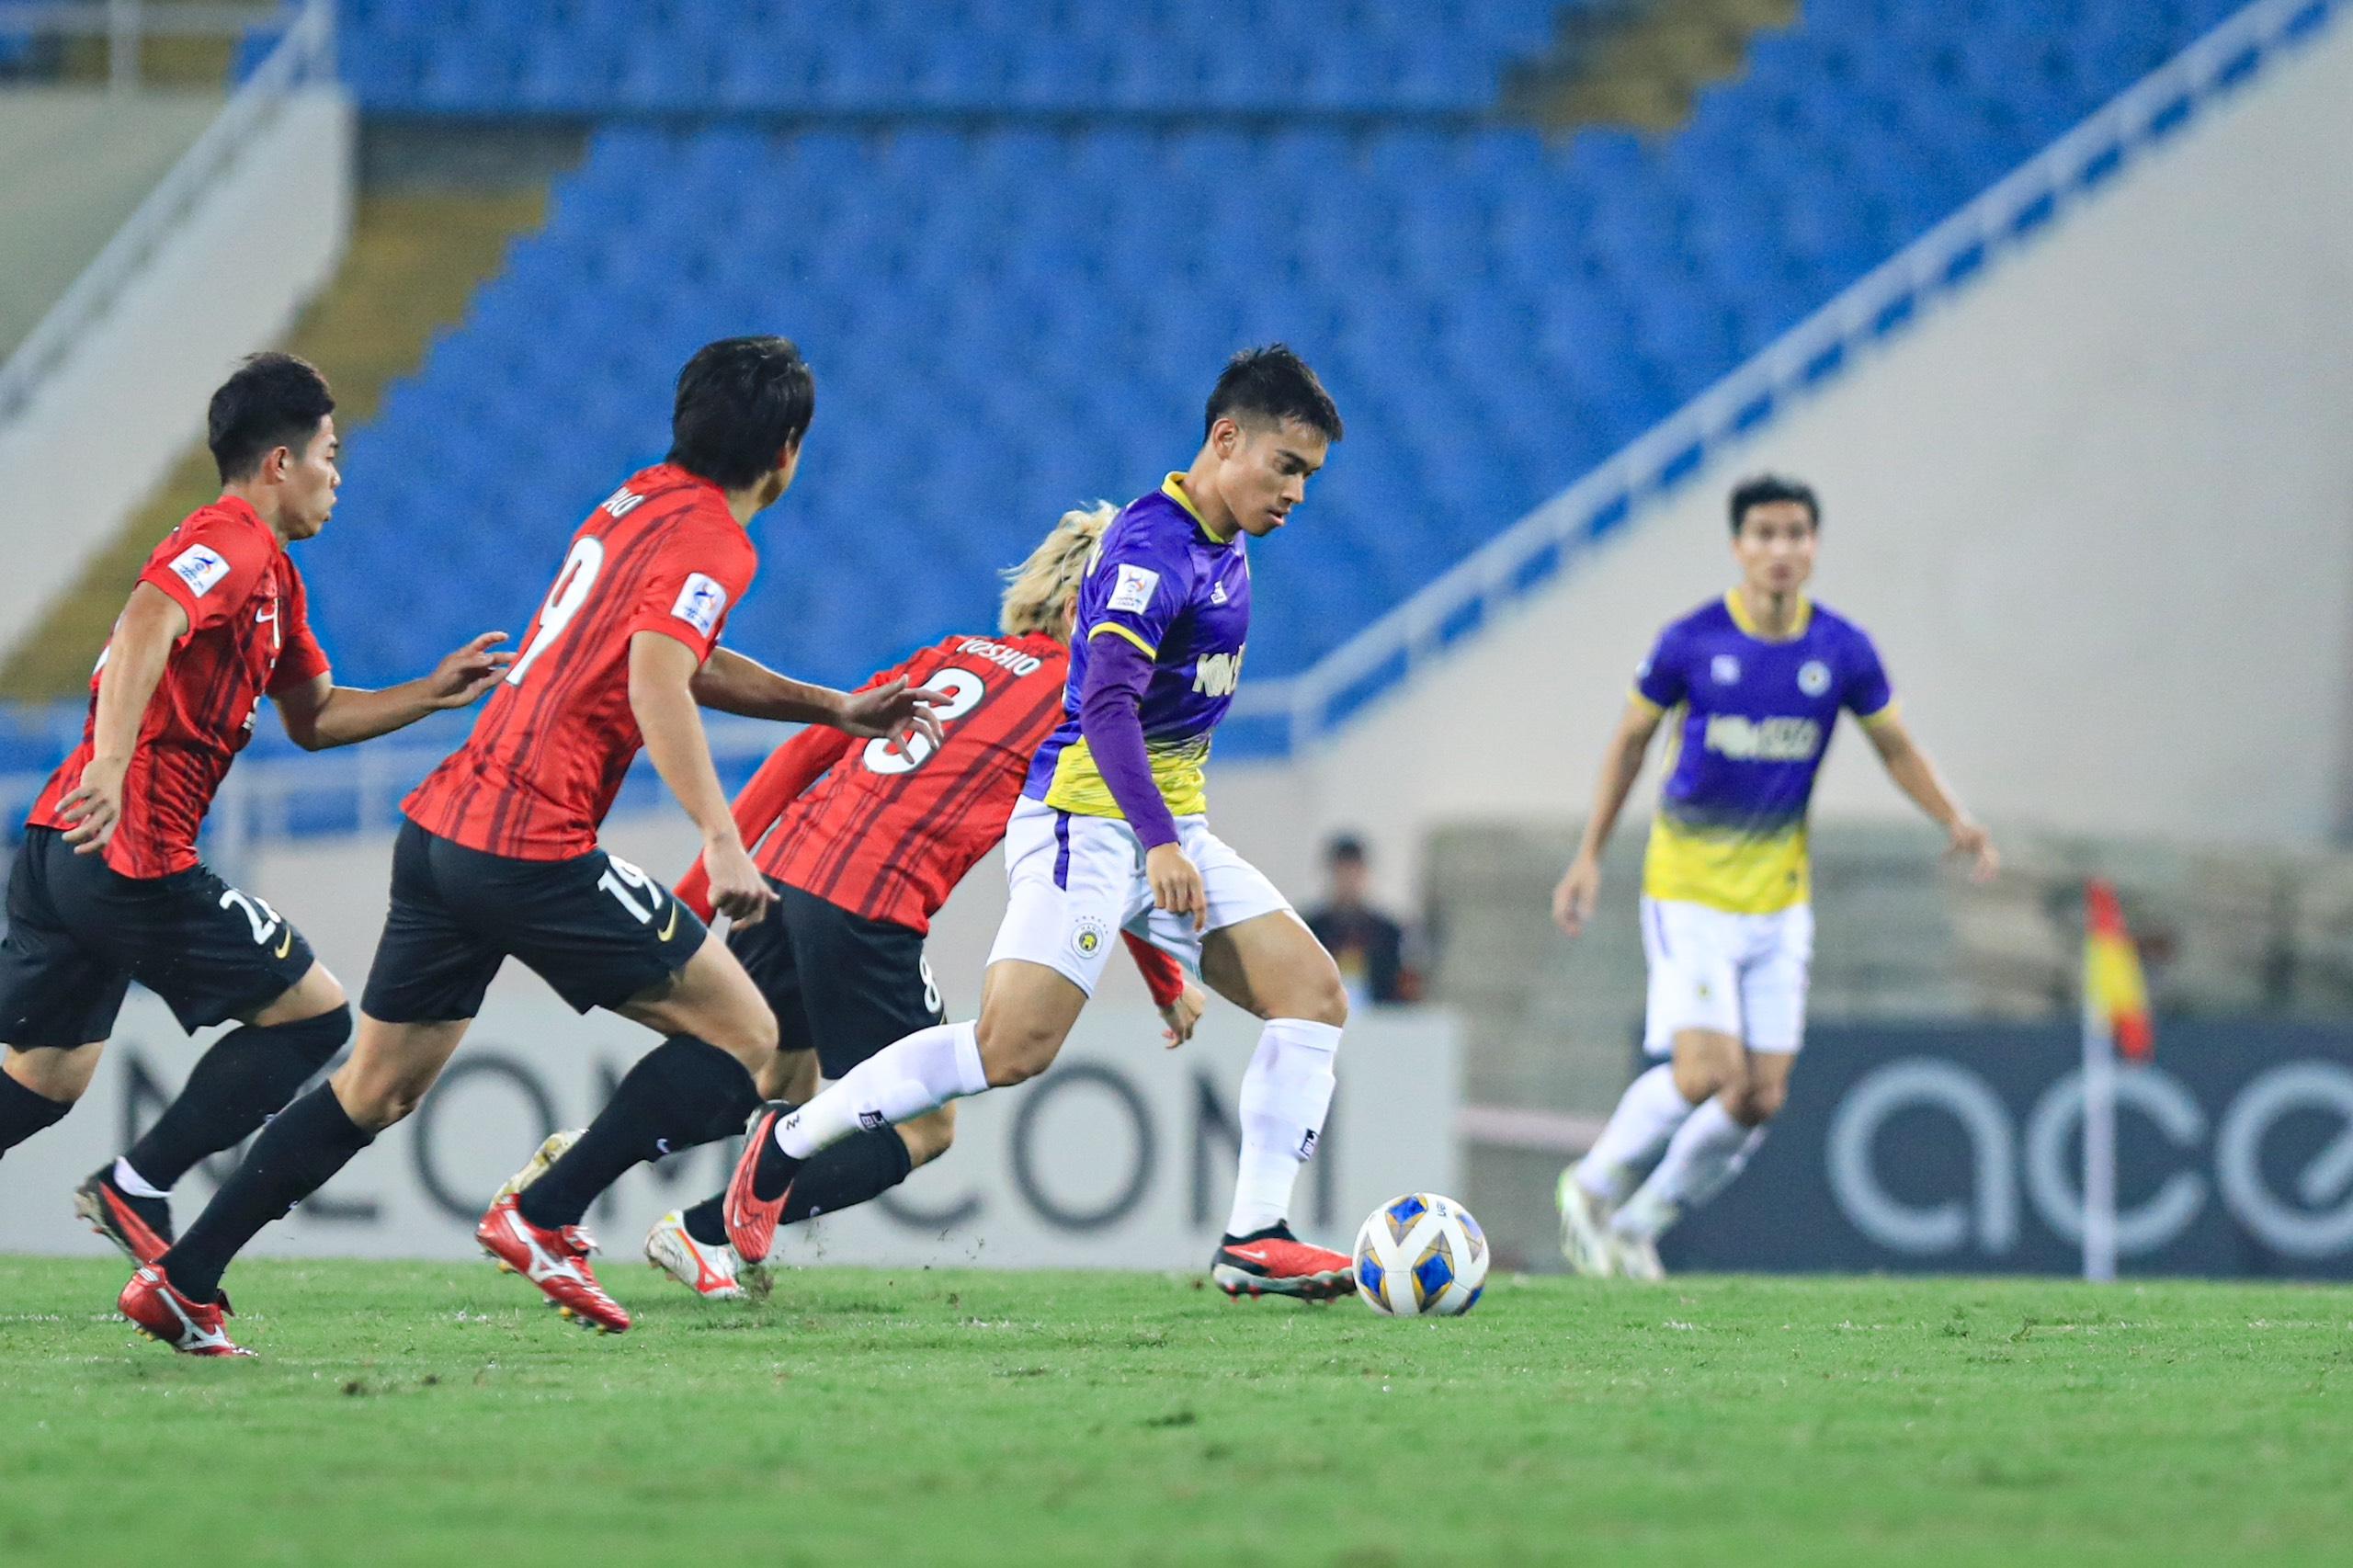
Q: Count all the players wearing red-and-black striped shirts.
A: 3